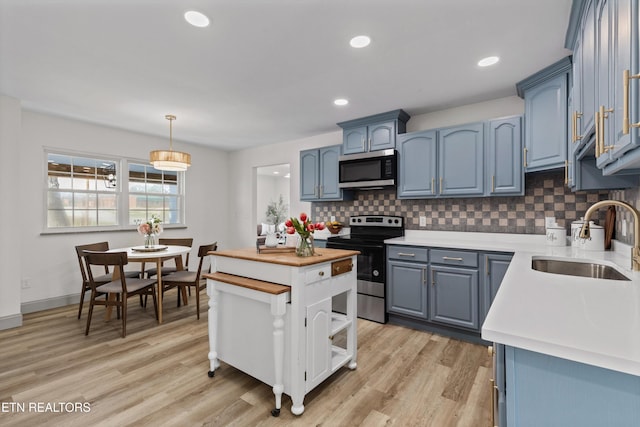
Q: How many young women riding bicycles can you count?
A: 0